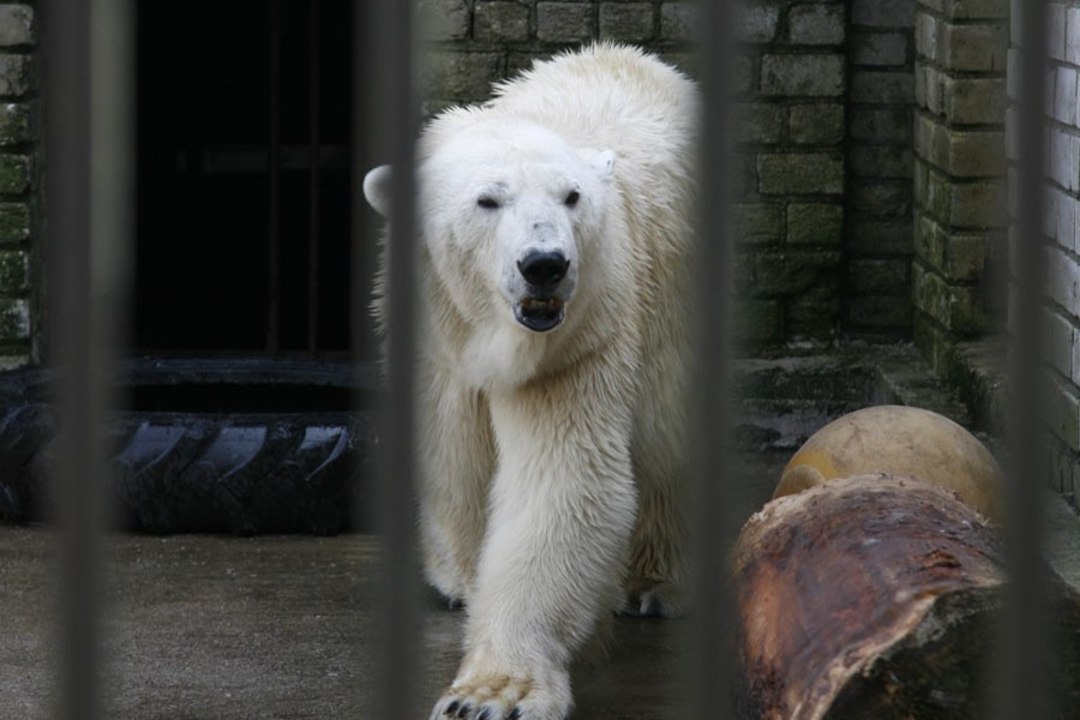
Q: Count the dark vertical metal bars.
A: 4